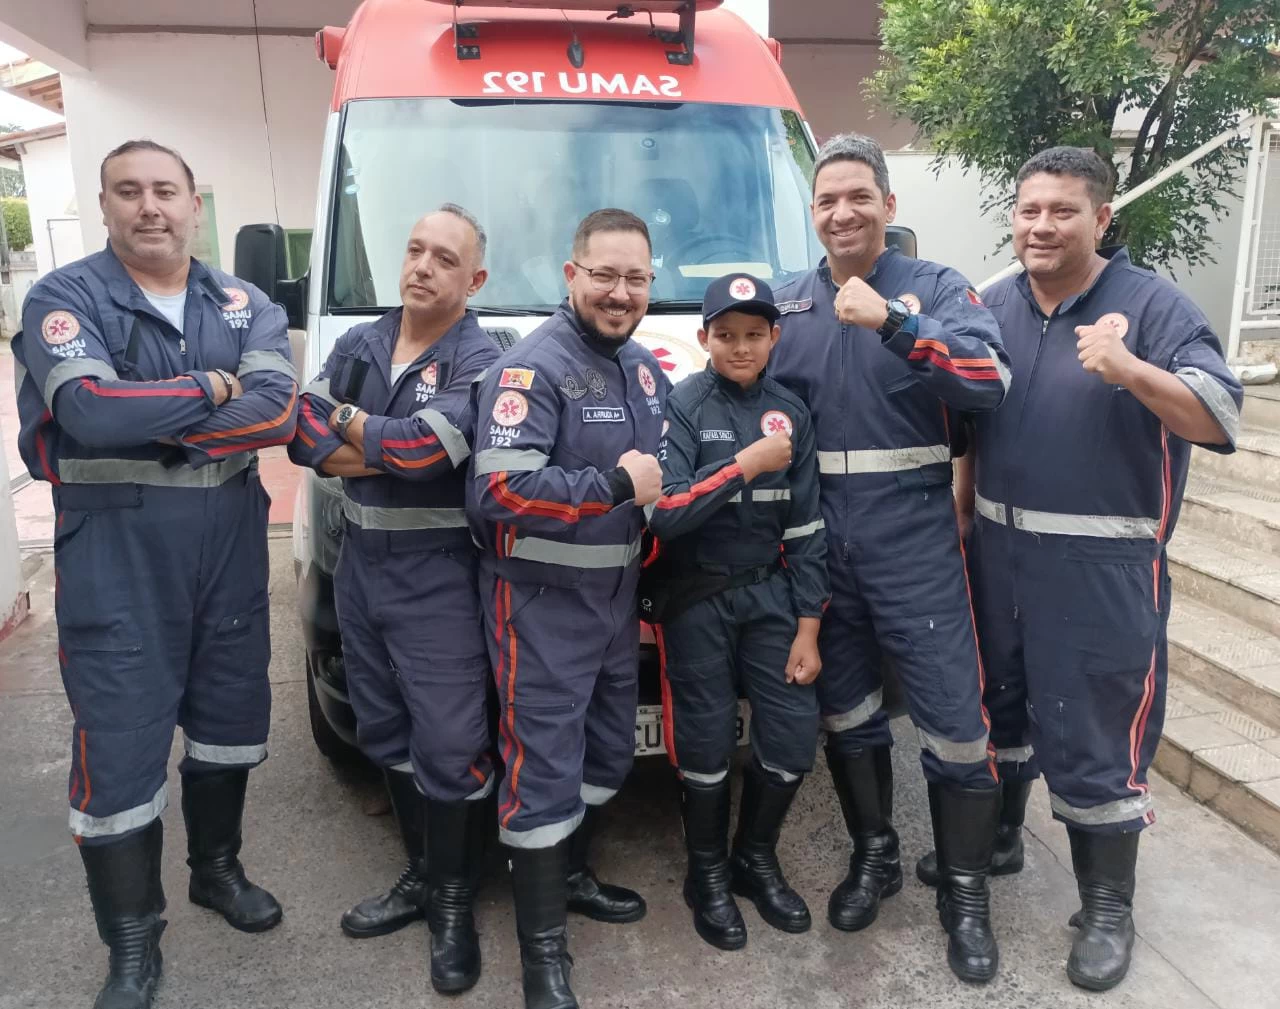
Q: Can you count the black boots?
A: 12